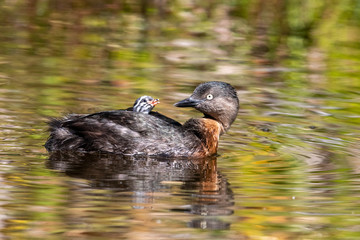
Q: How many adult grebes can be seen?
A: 1